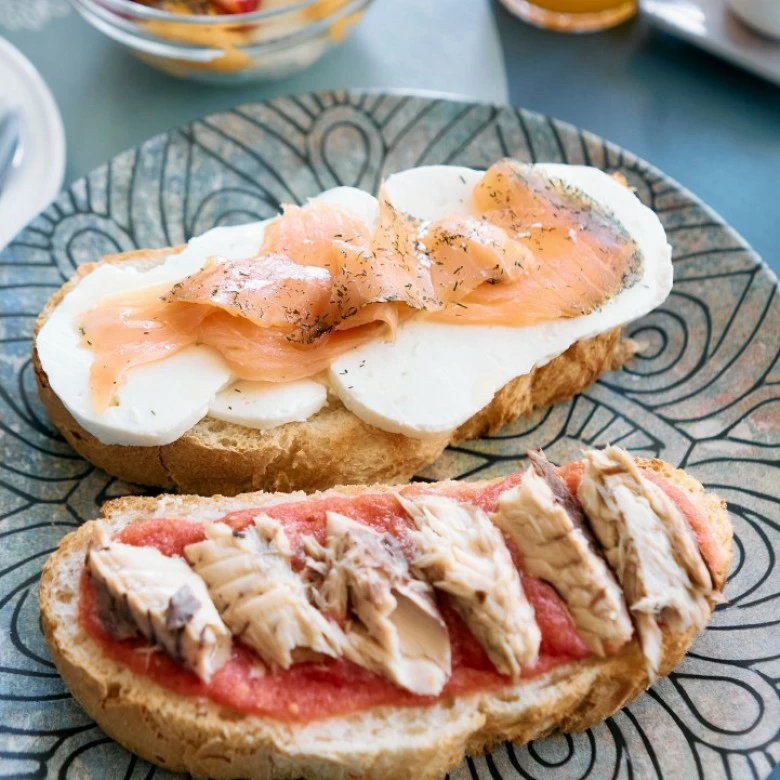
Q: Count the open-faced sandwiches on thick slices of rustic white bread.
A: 2